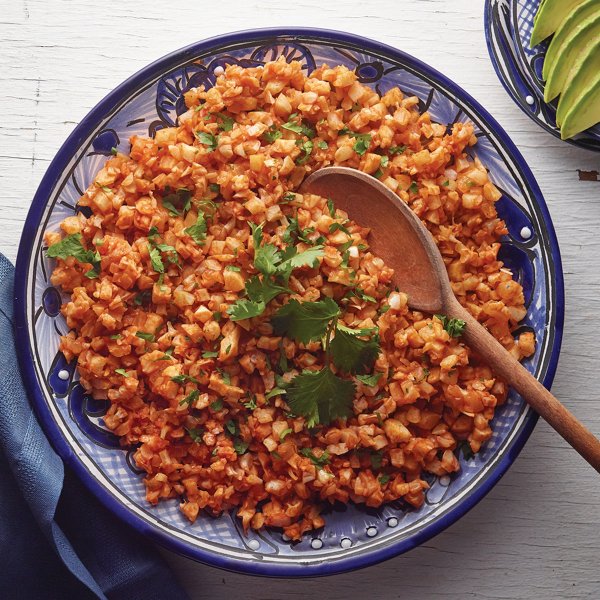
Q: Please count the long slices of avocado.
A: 5